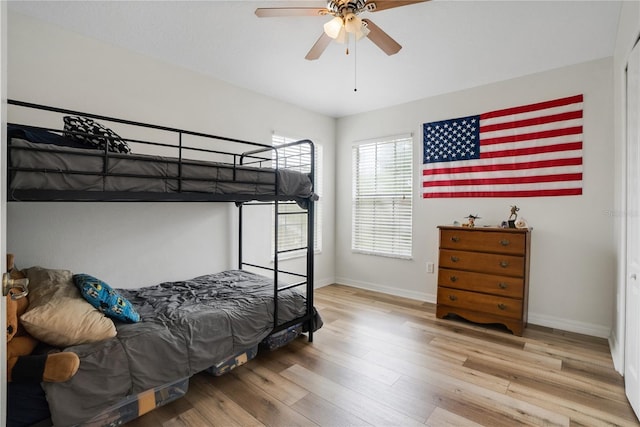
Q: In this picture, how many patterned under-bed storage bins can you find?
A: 3